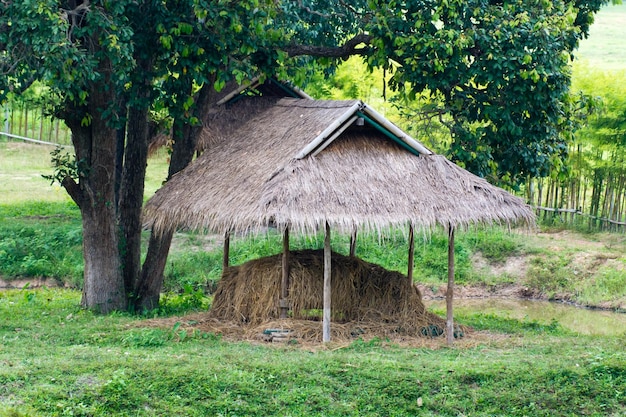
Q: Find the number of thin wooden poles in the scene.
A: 6